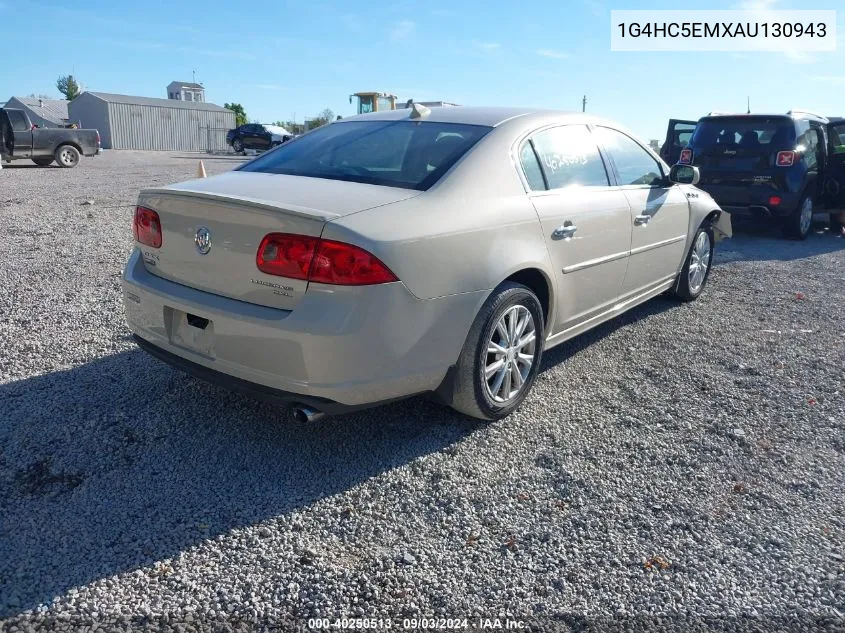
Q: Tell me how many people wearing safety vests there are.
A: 0